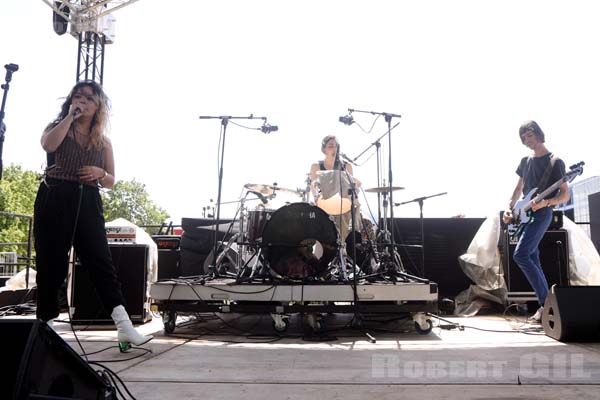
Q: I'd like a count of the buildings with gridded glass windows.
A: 1